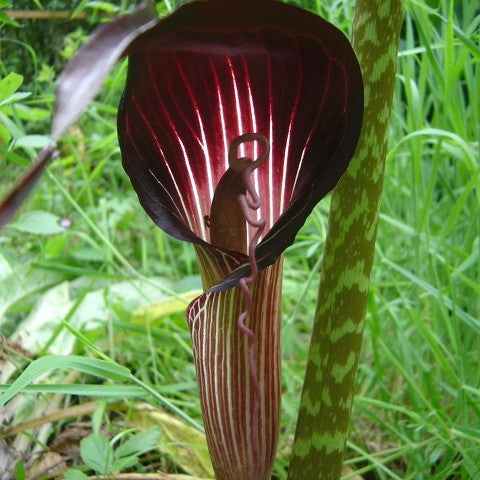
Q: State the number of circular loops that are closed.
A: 1